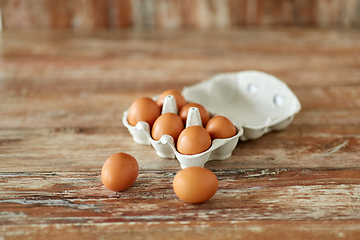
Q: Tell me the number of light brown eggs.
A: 8